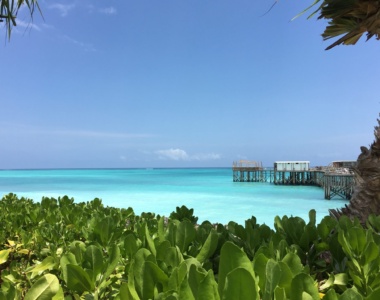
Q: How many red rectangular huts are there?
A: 0